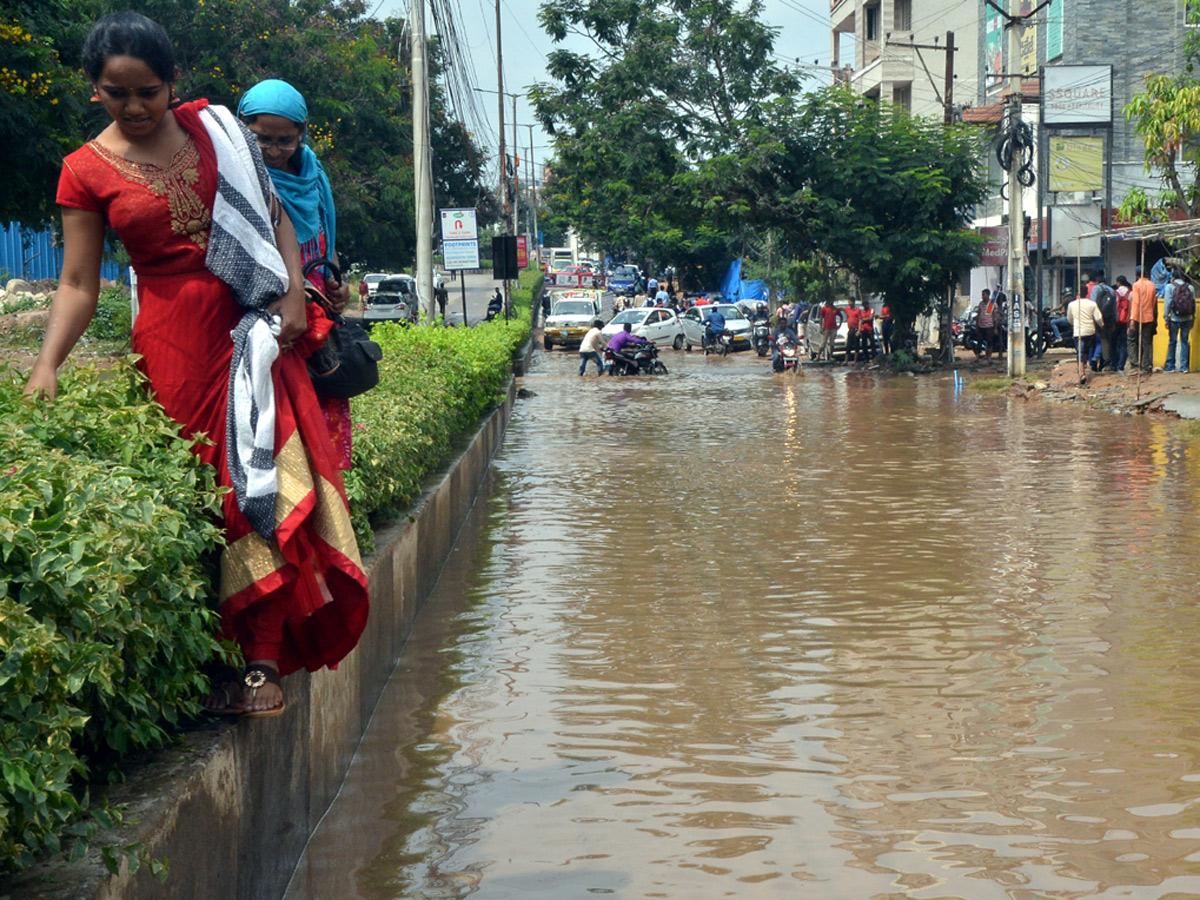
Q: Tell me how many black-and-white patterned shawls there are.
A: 1